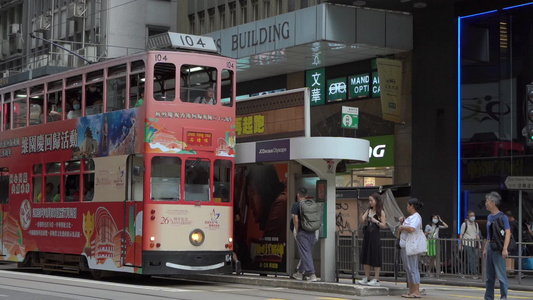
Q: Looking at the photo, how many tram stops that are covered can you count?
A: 1